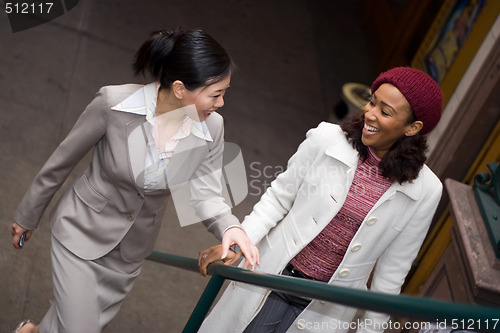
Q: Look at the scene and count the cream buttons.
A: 3